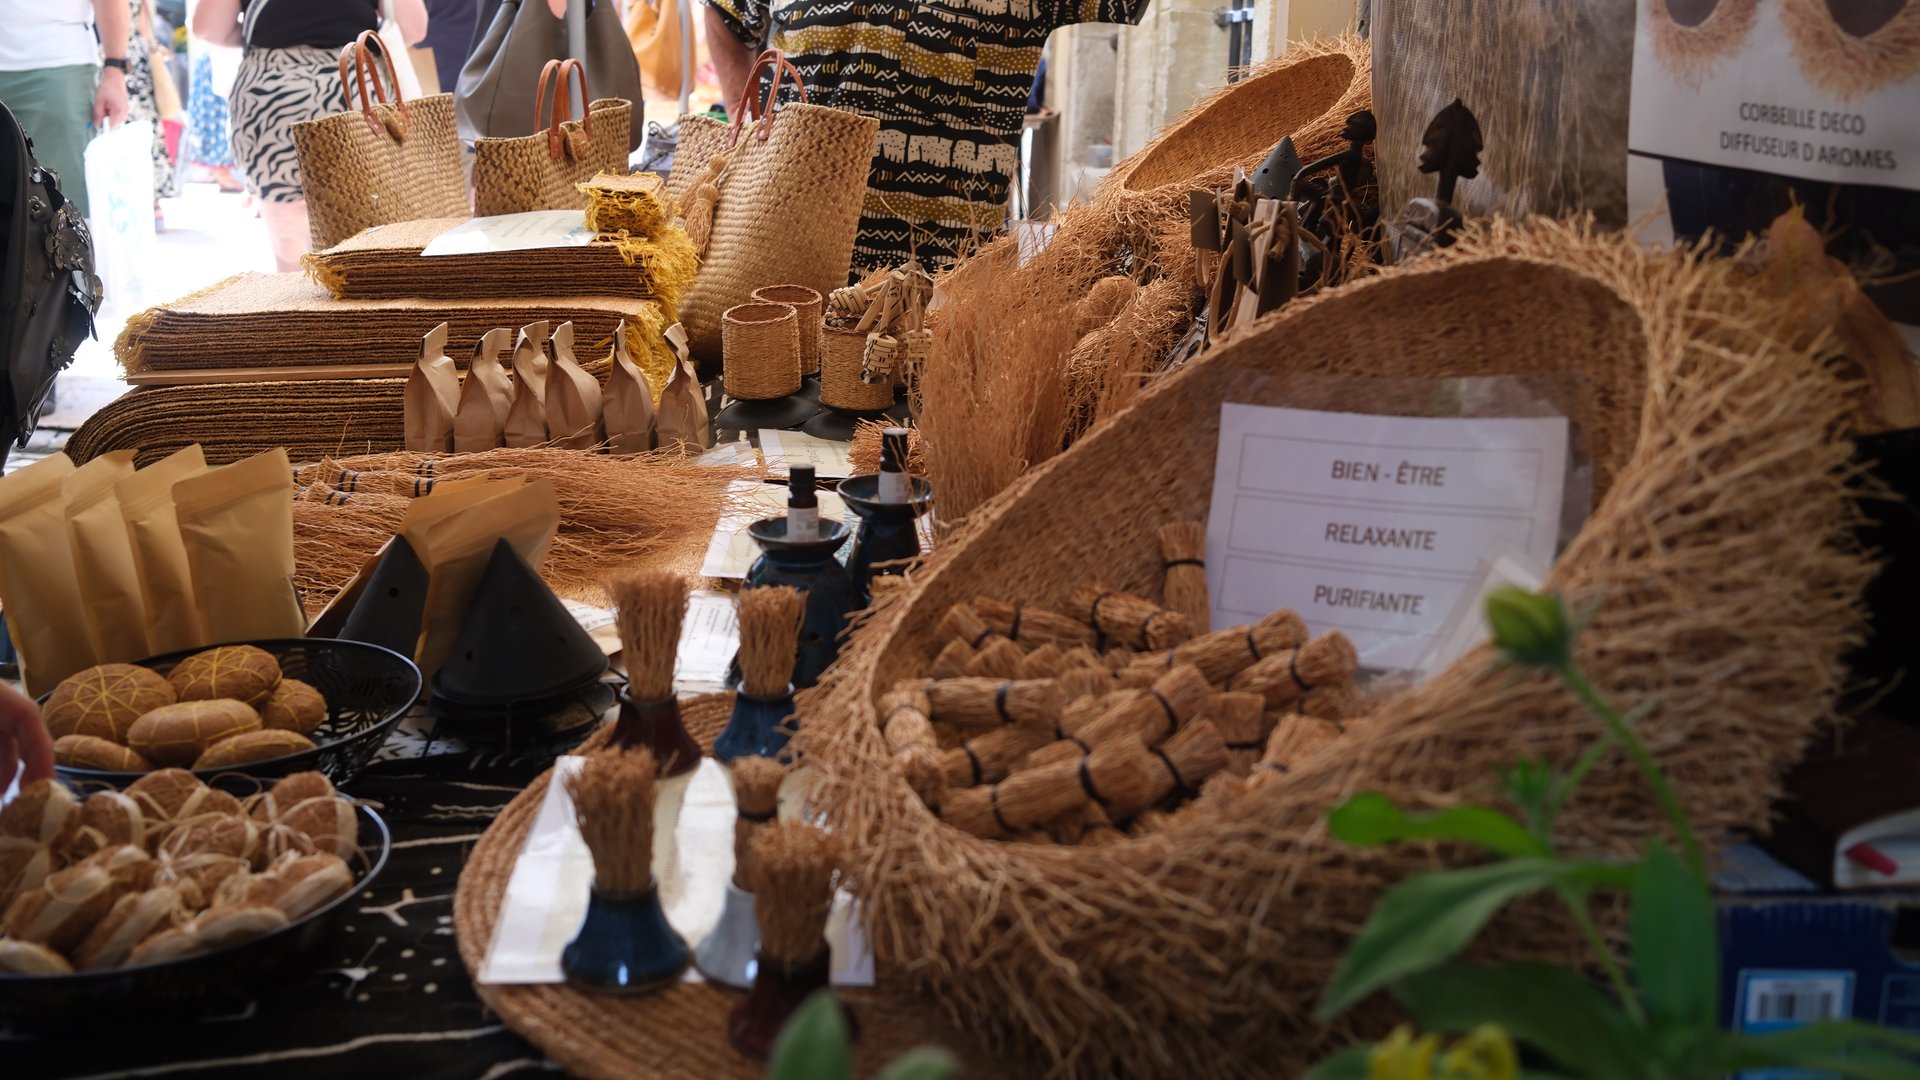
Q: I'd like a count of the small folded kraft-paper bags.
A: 6